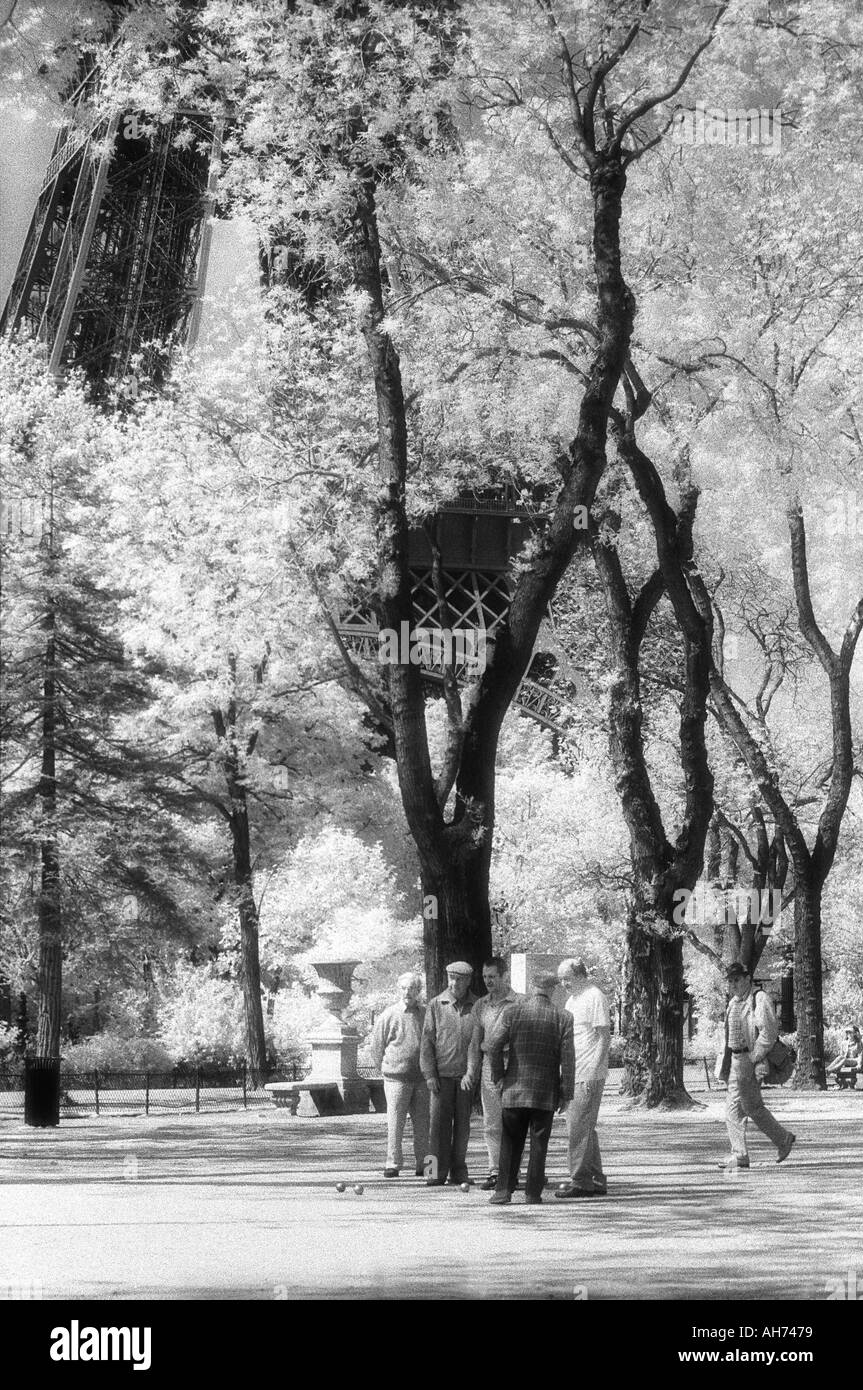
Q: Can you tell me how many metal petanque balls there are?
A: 4